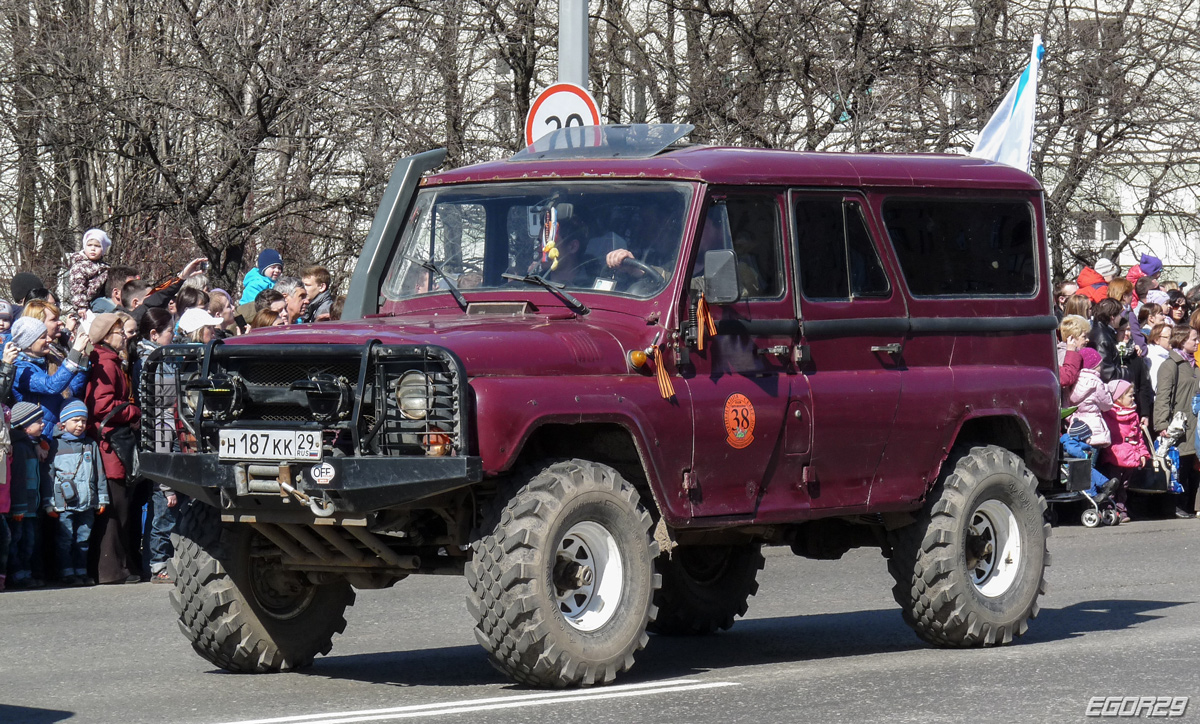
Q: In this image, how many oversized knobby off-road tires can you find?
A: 4